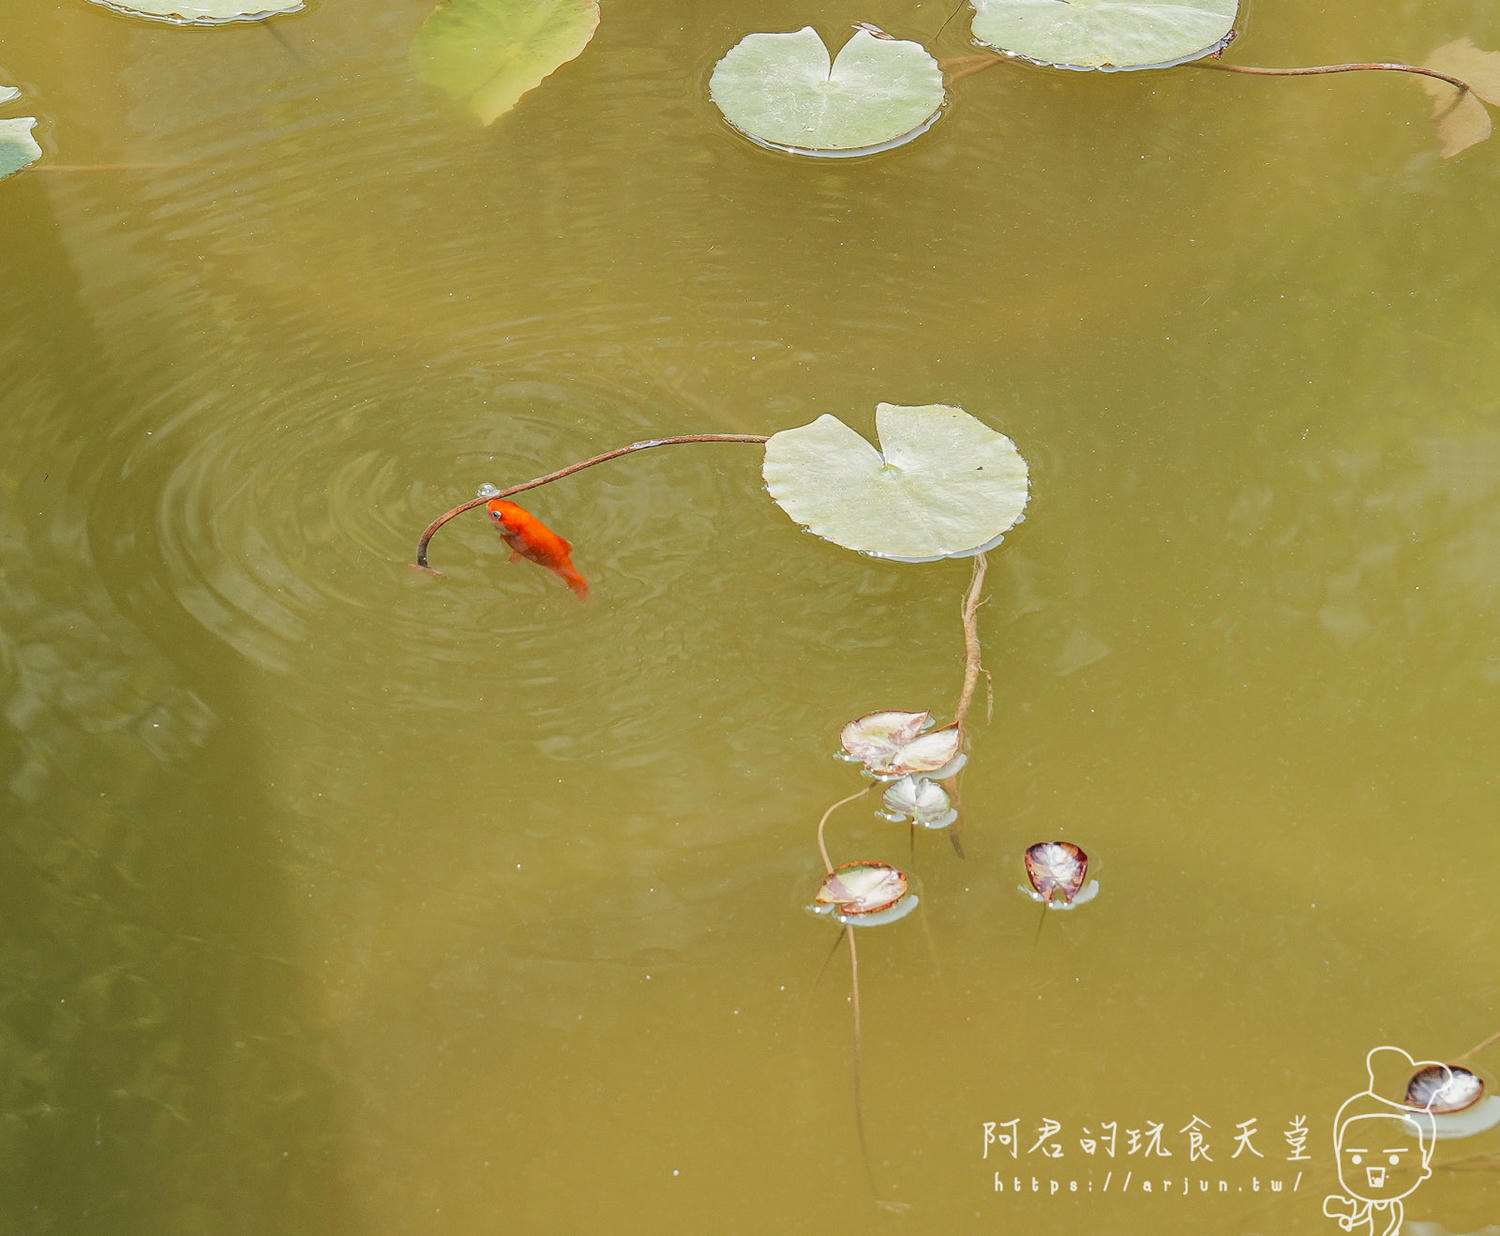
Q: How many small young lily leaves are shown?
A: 5